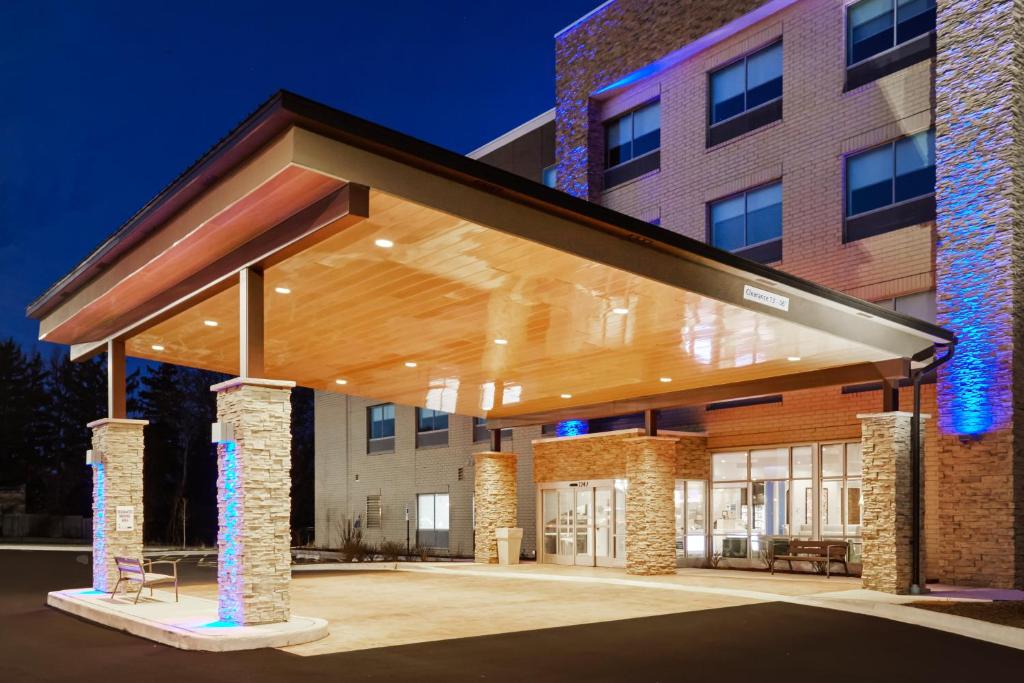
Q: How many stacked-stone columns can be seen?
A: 5